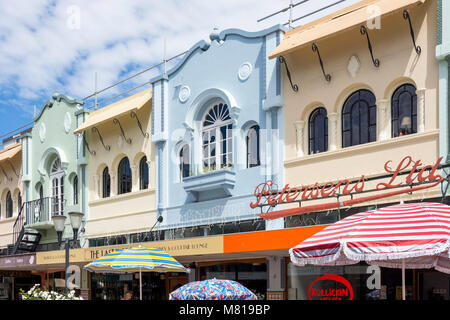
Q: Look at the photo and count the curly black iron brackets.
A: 10